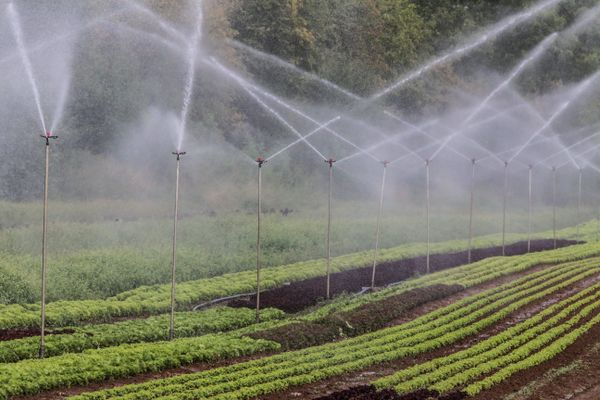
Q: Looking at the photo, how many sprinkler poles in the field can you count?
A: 11